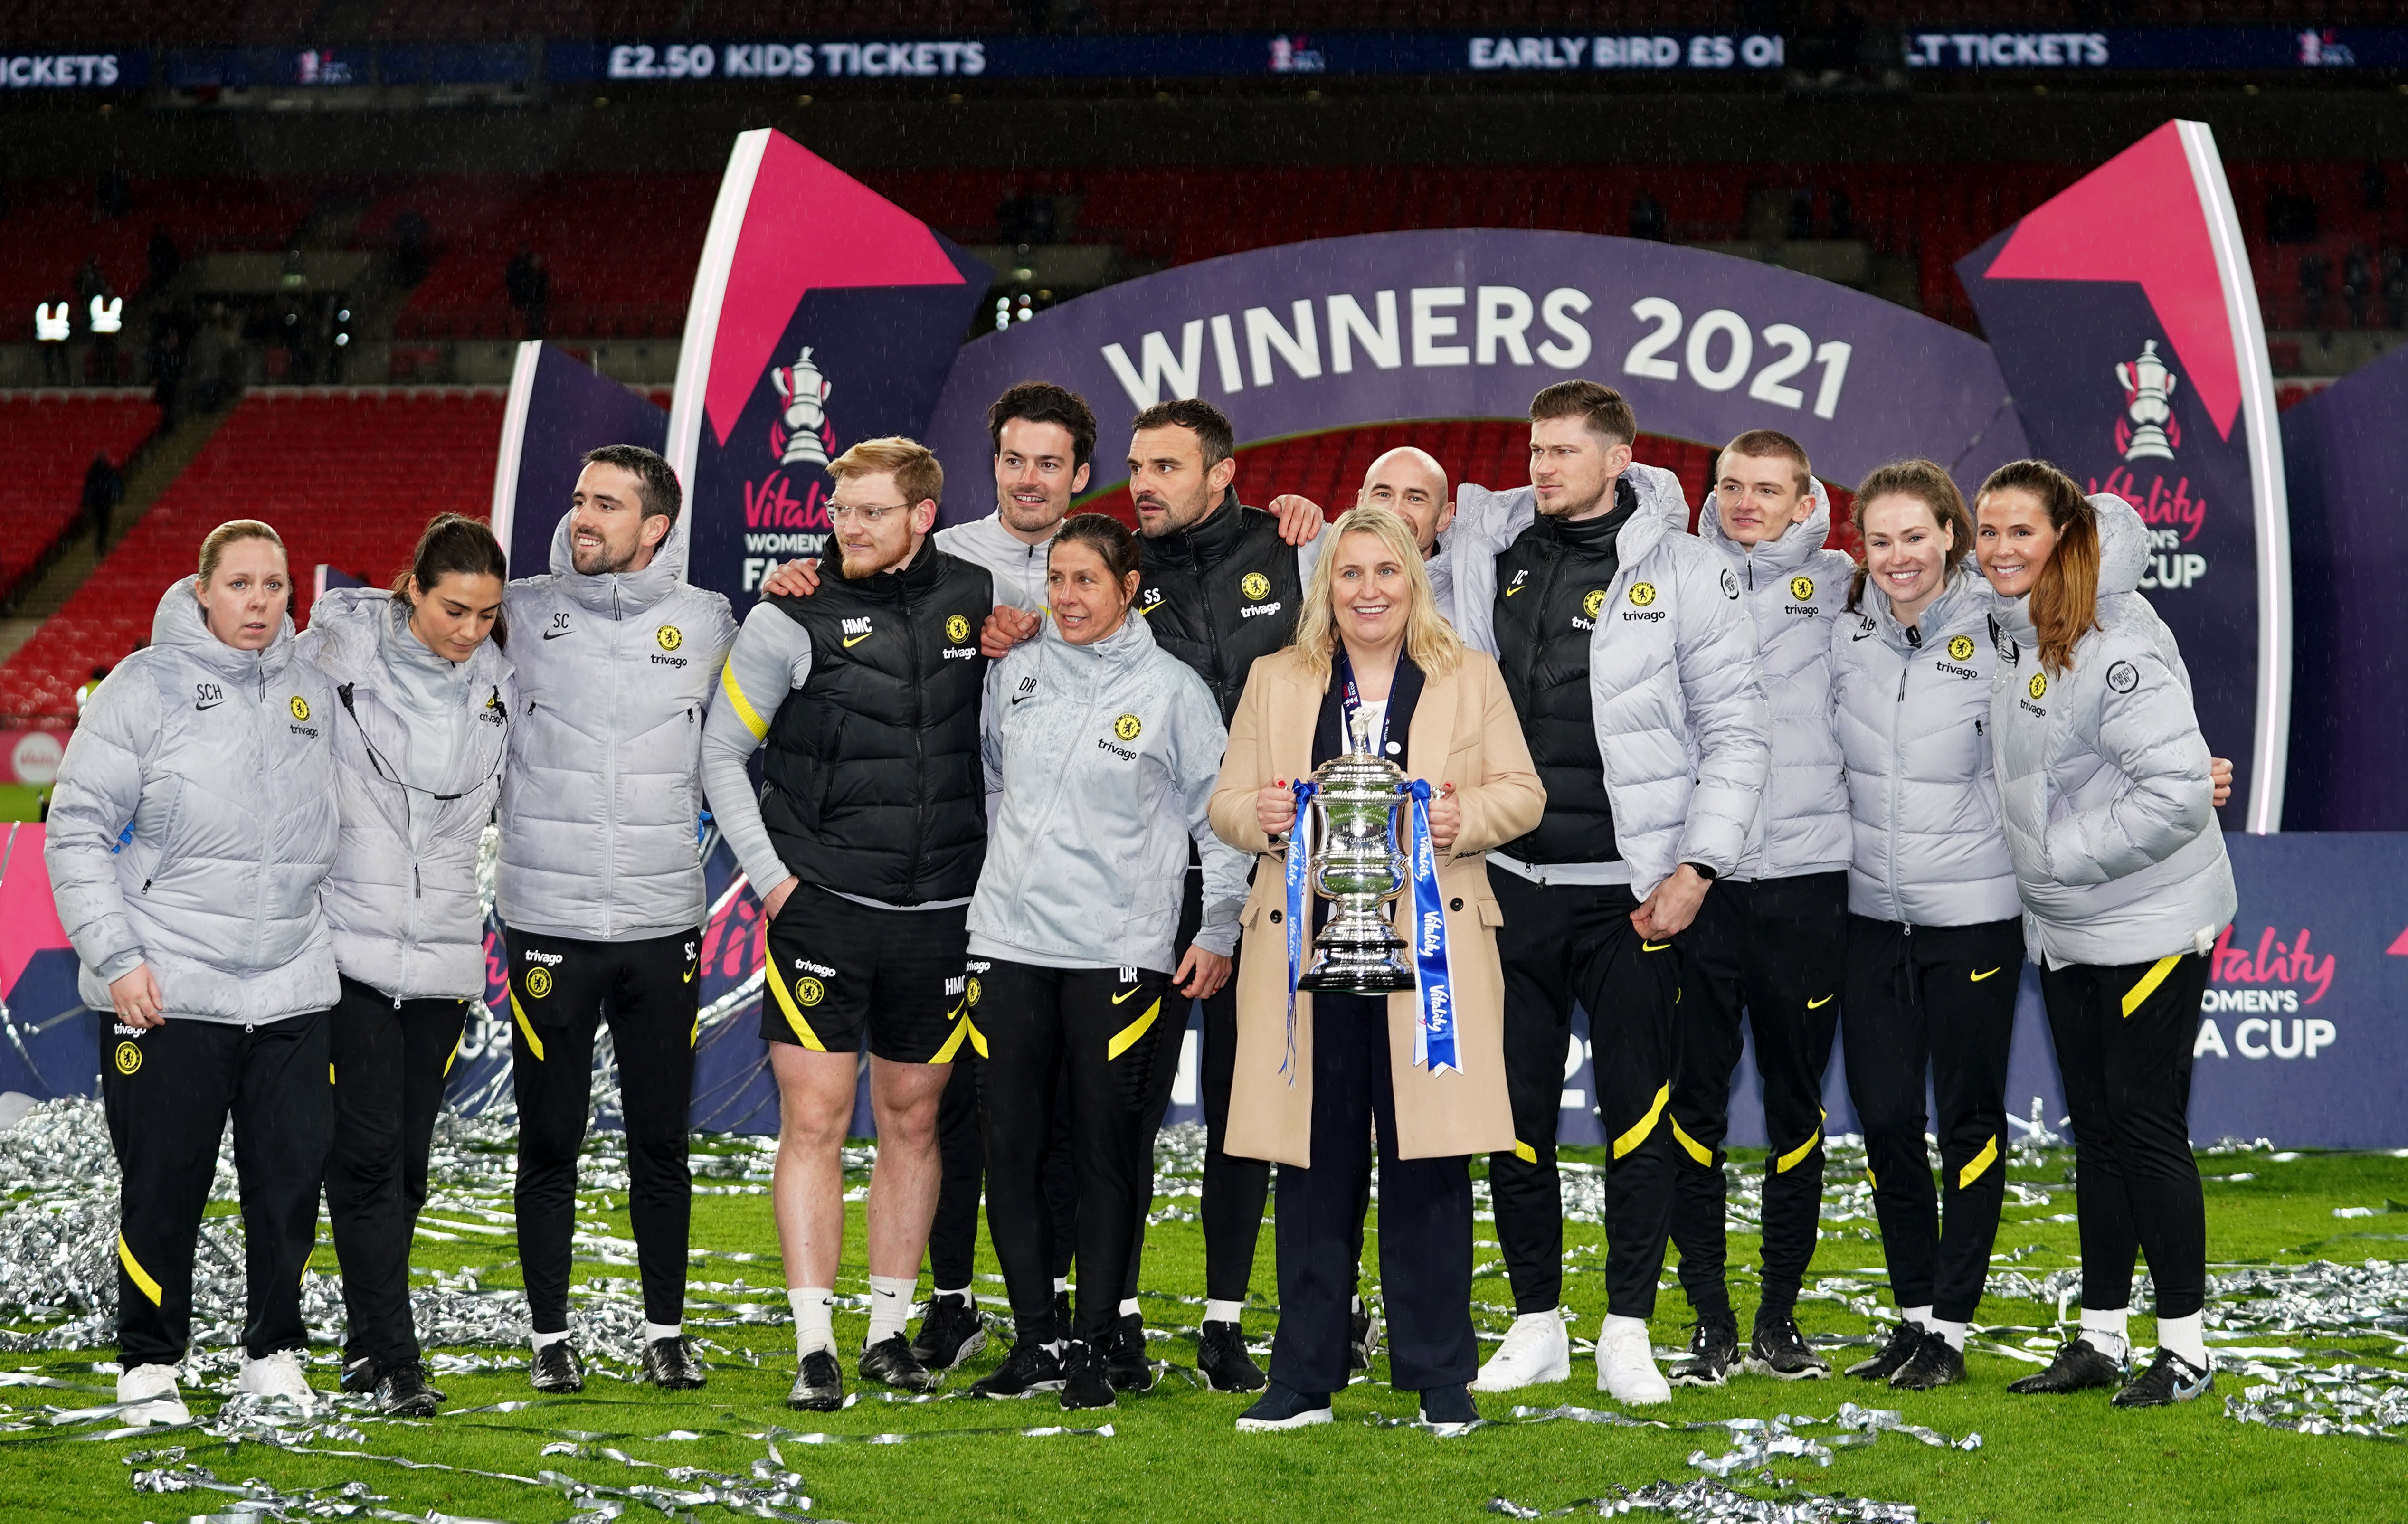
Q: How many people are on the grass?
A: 13